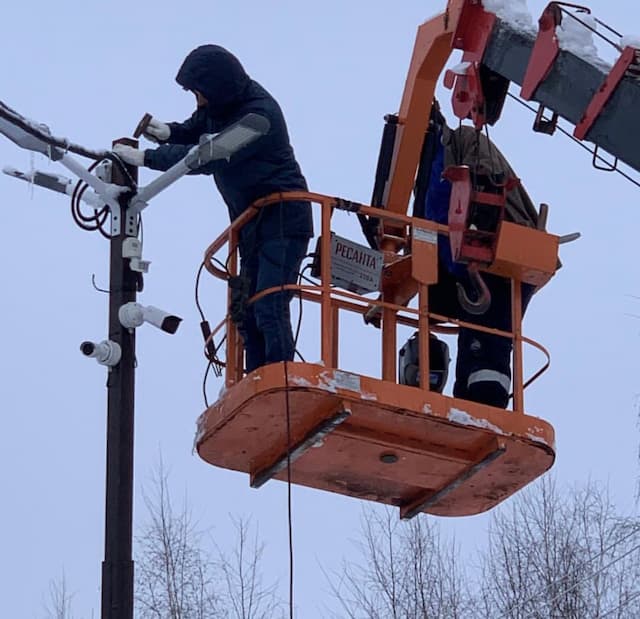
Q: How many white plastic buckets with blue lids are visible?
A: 0